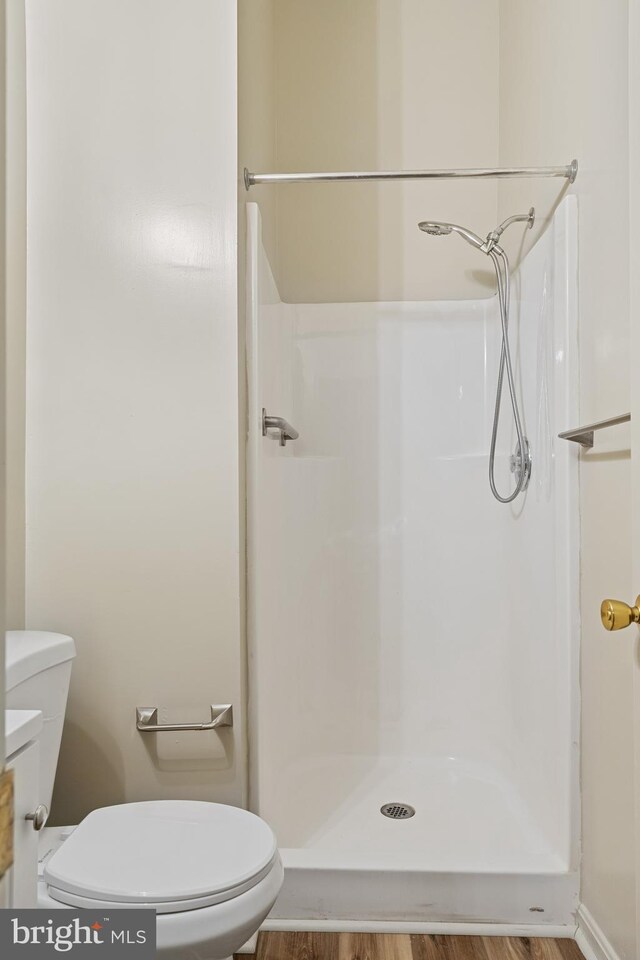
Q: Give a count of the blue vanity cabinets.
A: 0